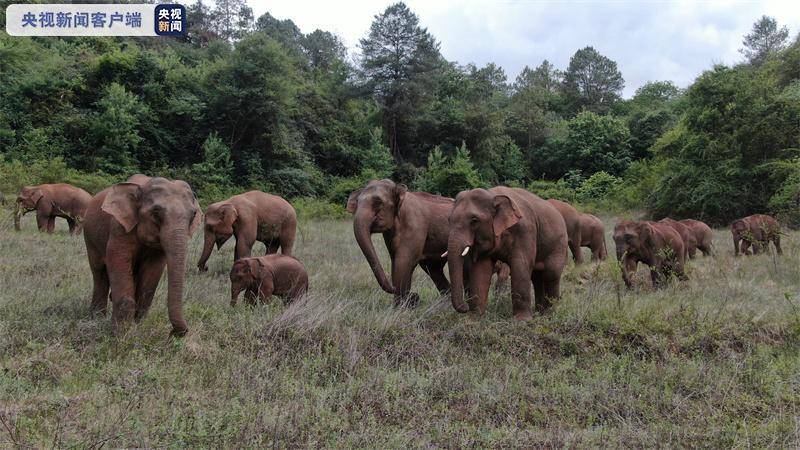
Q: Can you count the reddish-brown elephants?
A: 12